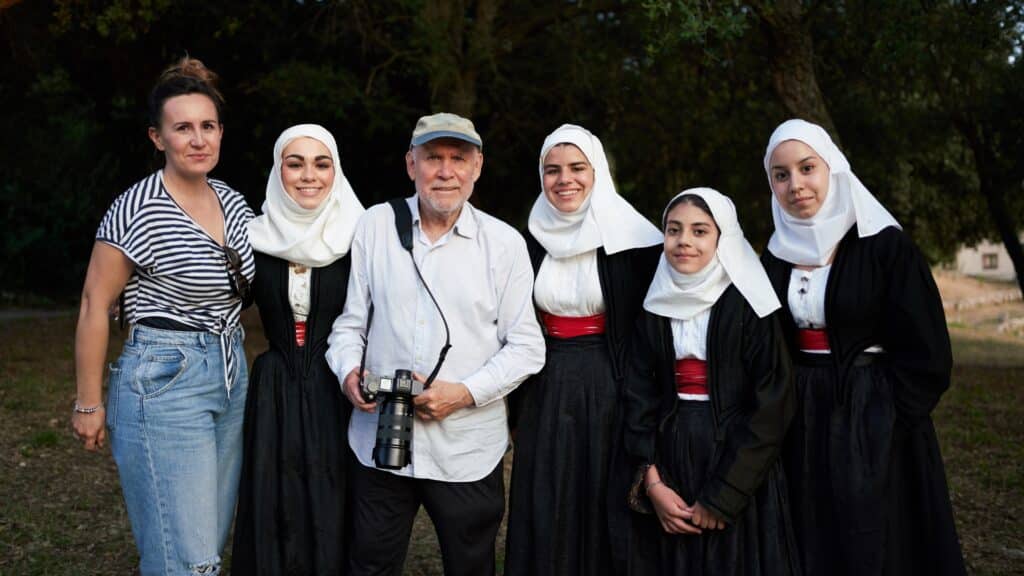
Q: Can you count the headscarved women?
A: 4